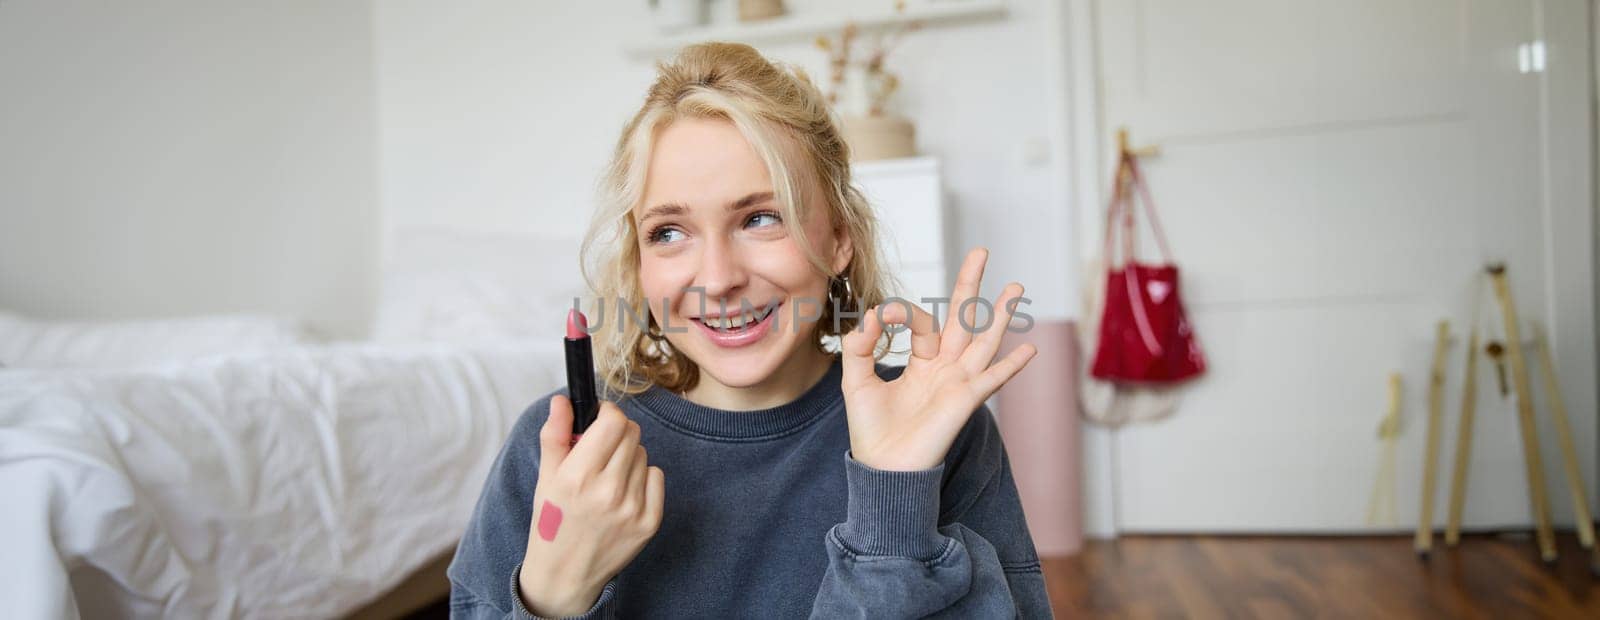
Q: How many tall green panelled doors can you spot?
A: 0